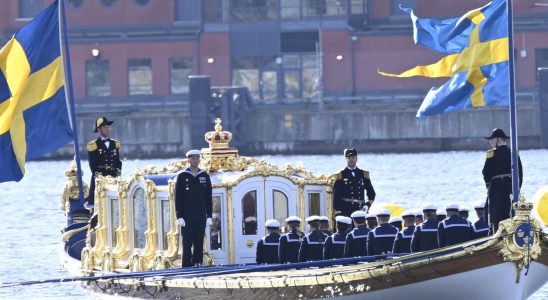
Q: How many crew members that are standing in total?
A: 4